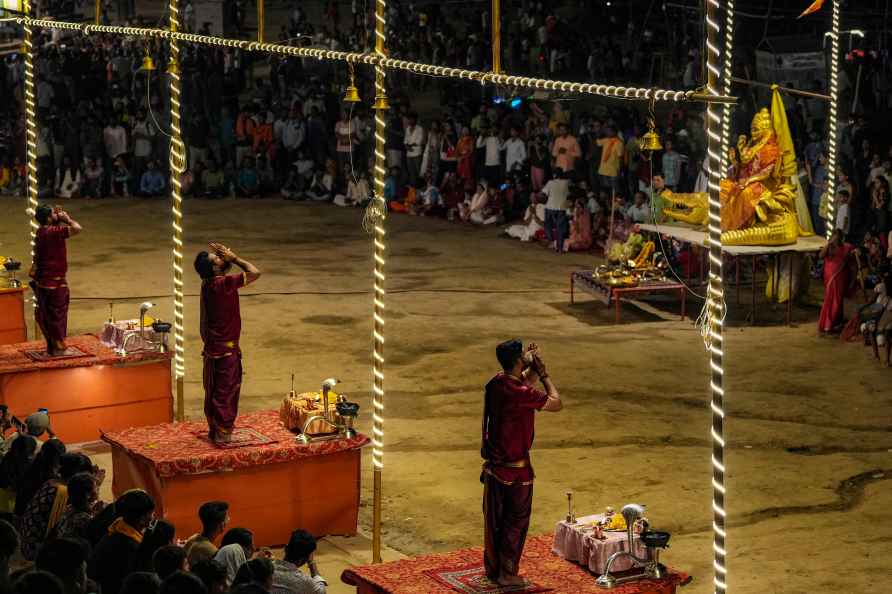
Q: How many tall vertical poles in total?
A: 6